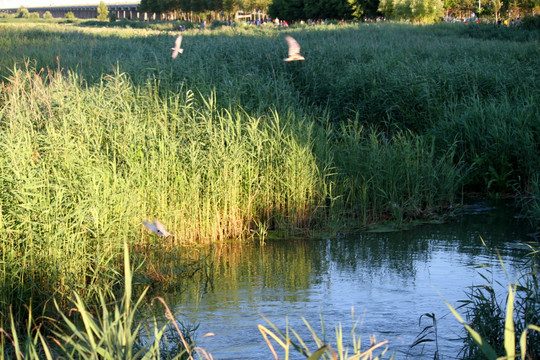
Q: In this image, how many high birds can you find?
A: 2